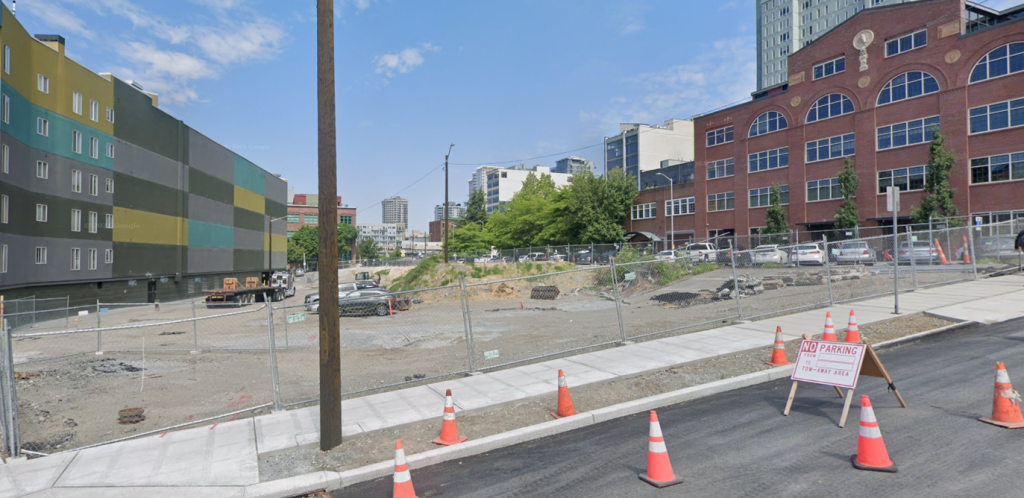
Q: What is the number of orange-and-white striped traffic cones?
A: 11